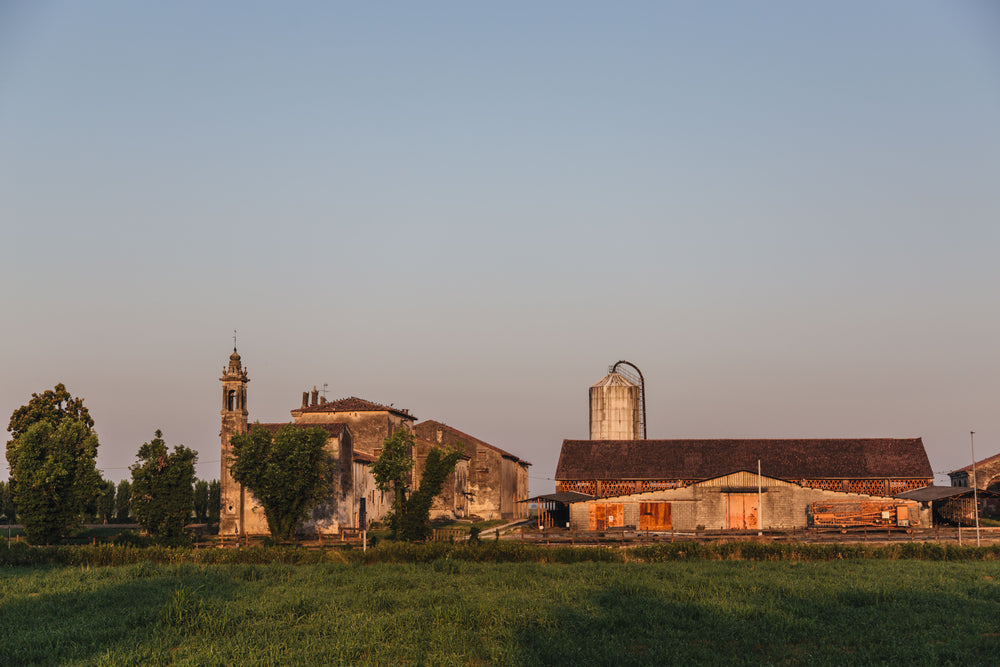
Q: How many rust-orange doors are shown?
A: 3